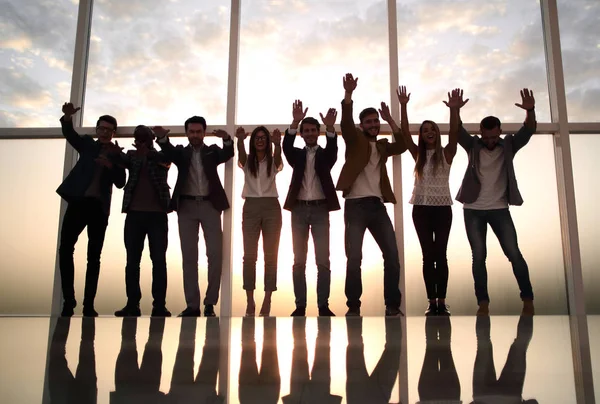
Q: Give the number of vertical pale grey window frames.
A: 4